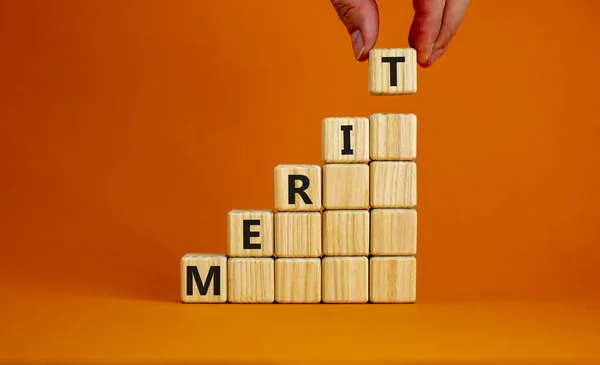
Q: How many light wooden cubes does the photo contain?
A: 15